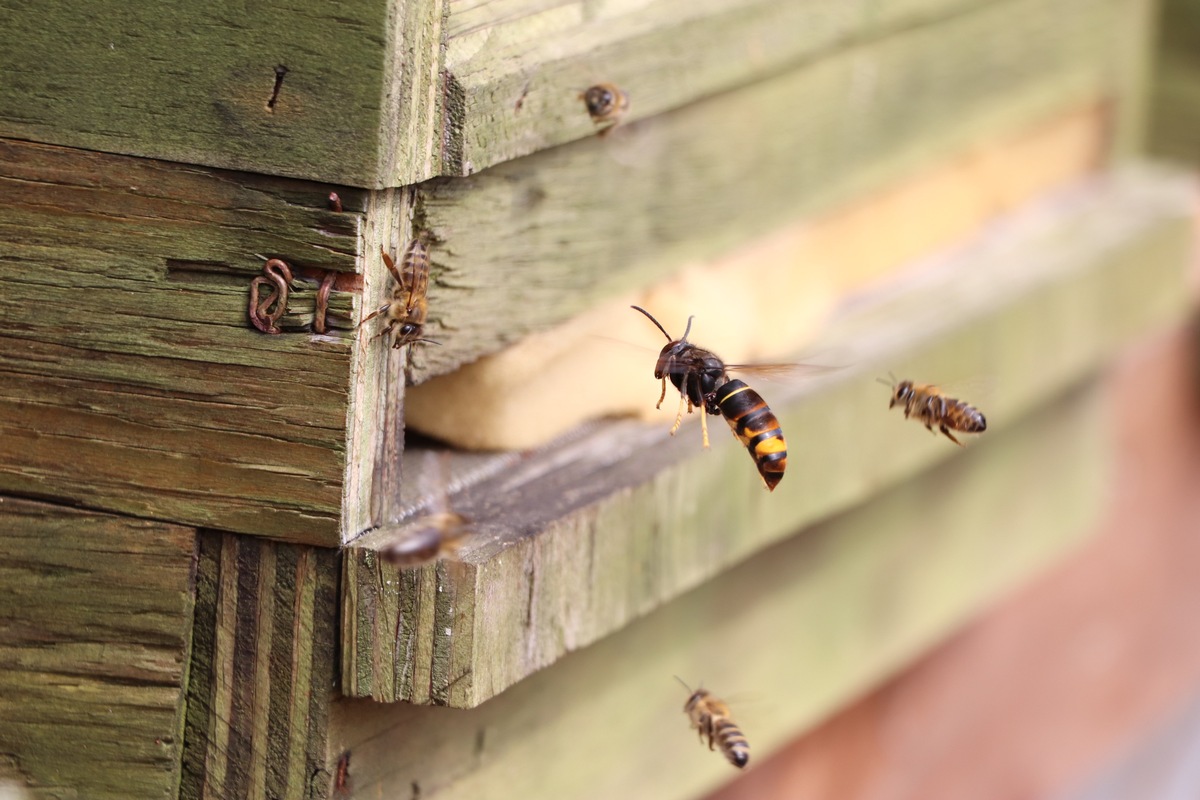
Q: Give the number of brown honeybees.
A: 5